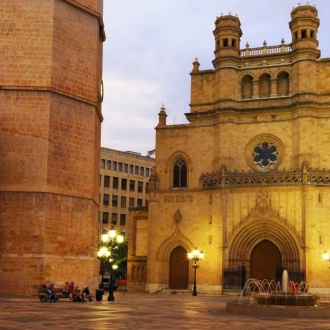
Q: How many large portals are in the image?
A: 2